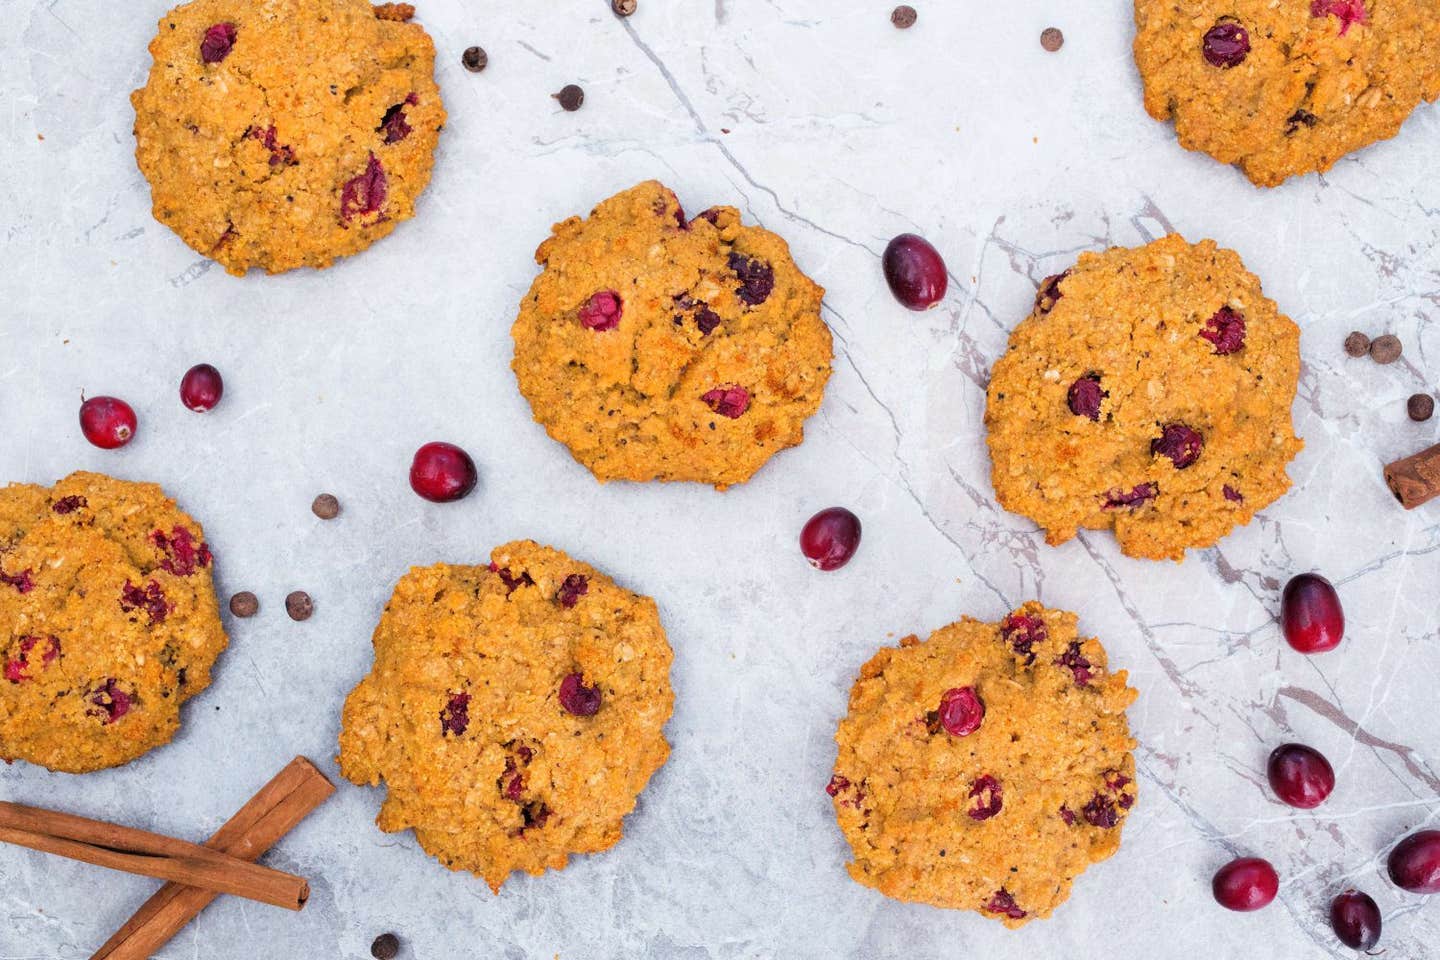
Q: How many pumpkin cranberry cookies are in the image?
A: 7